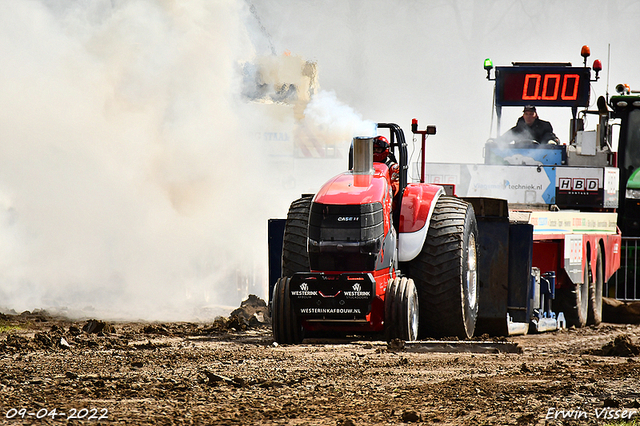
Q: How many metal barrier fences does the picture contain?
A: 1